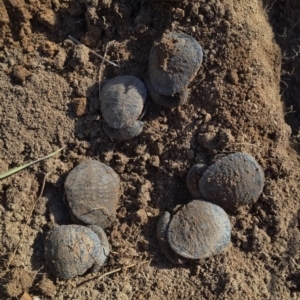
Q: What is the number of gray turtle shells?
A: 6